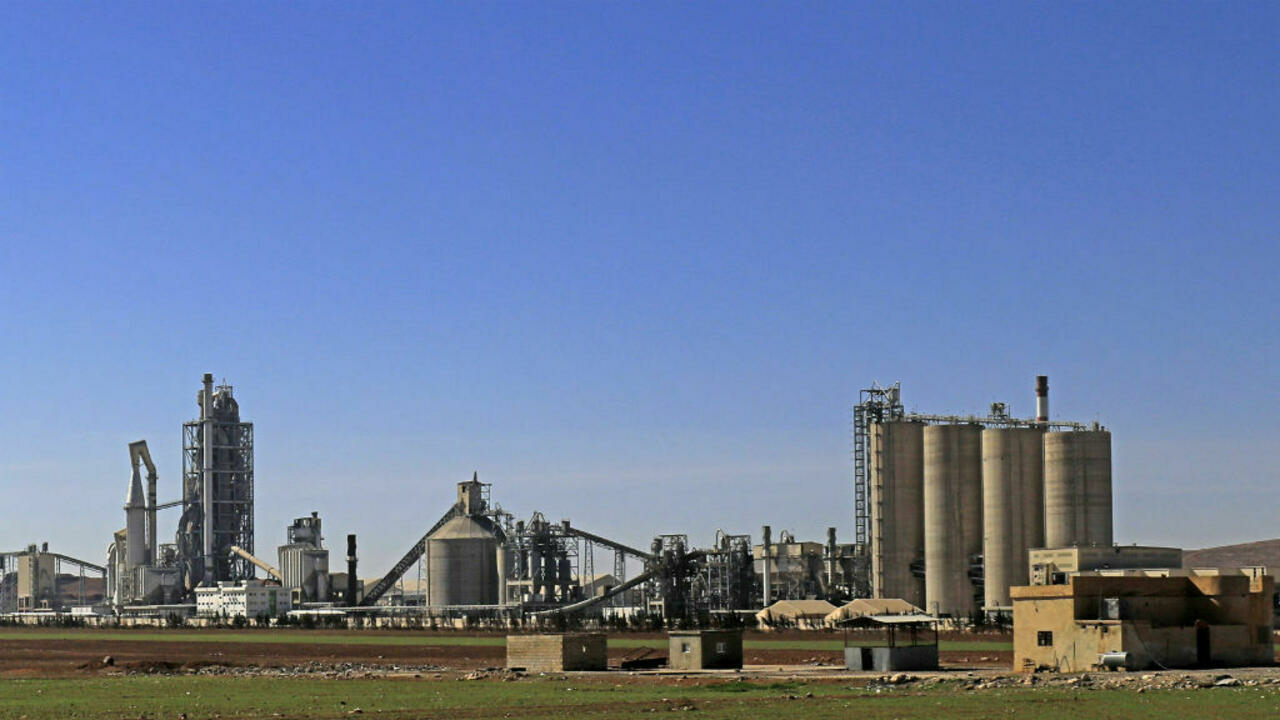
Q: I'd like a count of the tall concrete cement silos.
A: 4